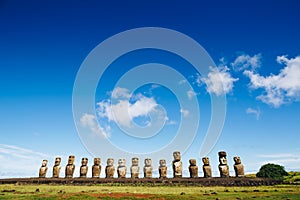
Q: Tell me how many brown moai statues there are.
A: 15